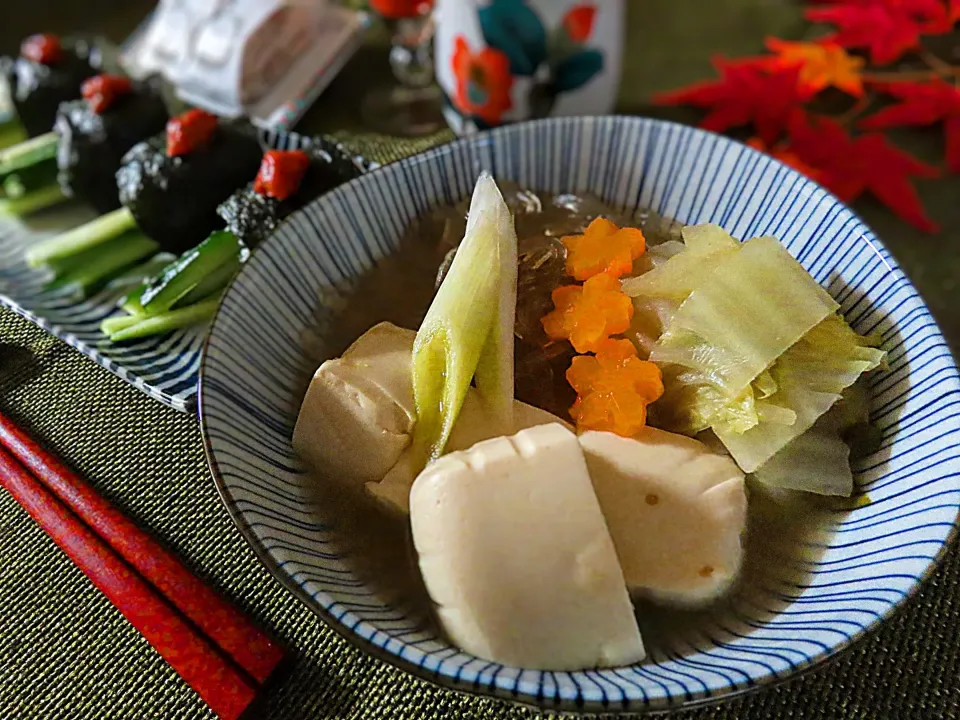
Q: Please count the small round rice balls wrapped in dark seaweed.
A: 4